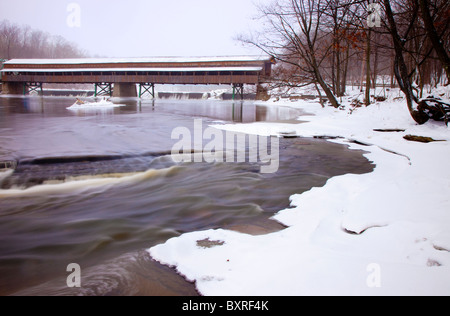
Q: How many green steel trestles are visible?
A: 4